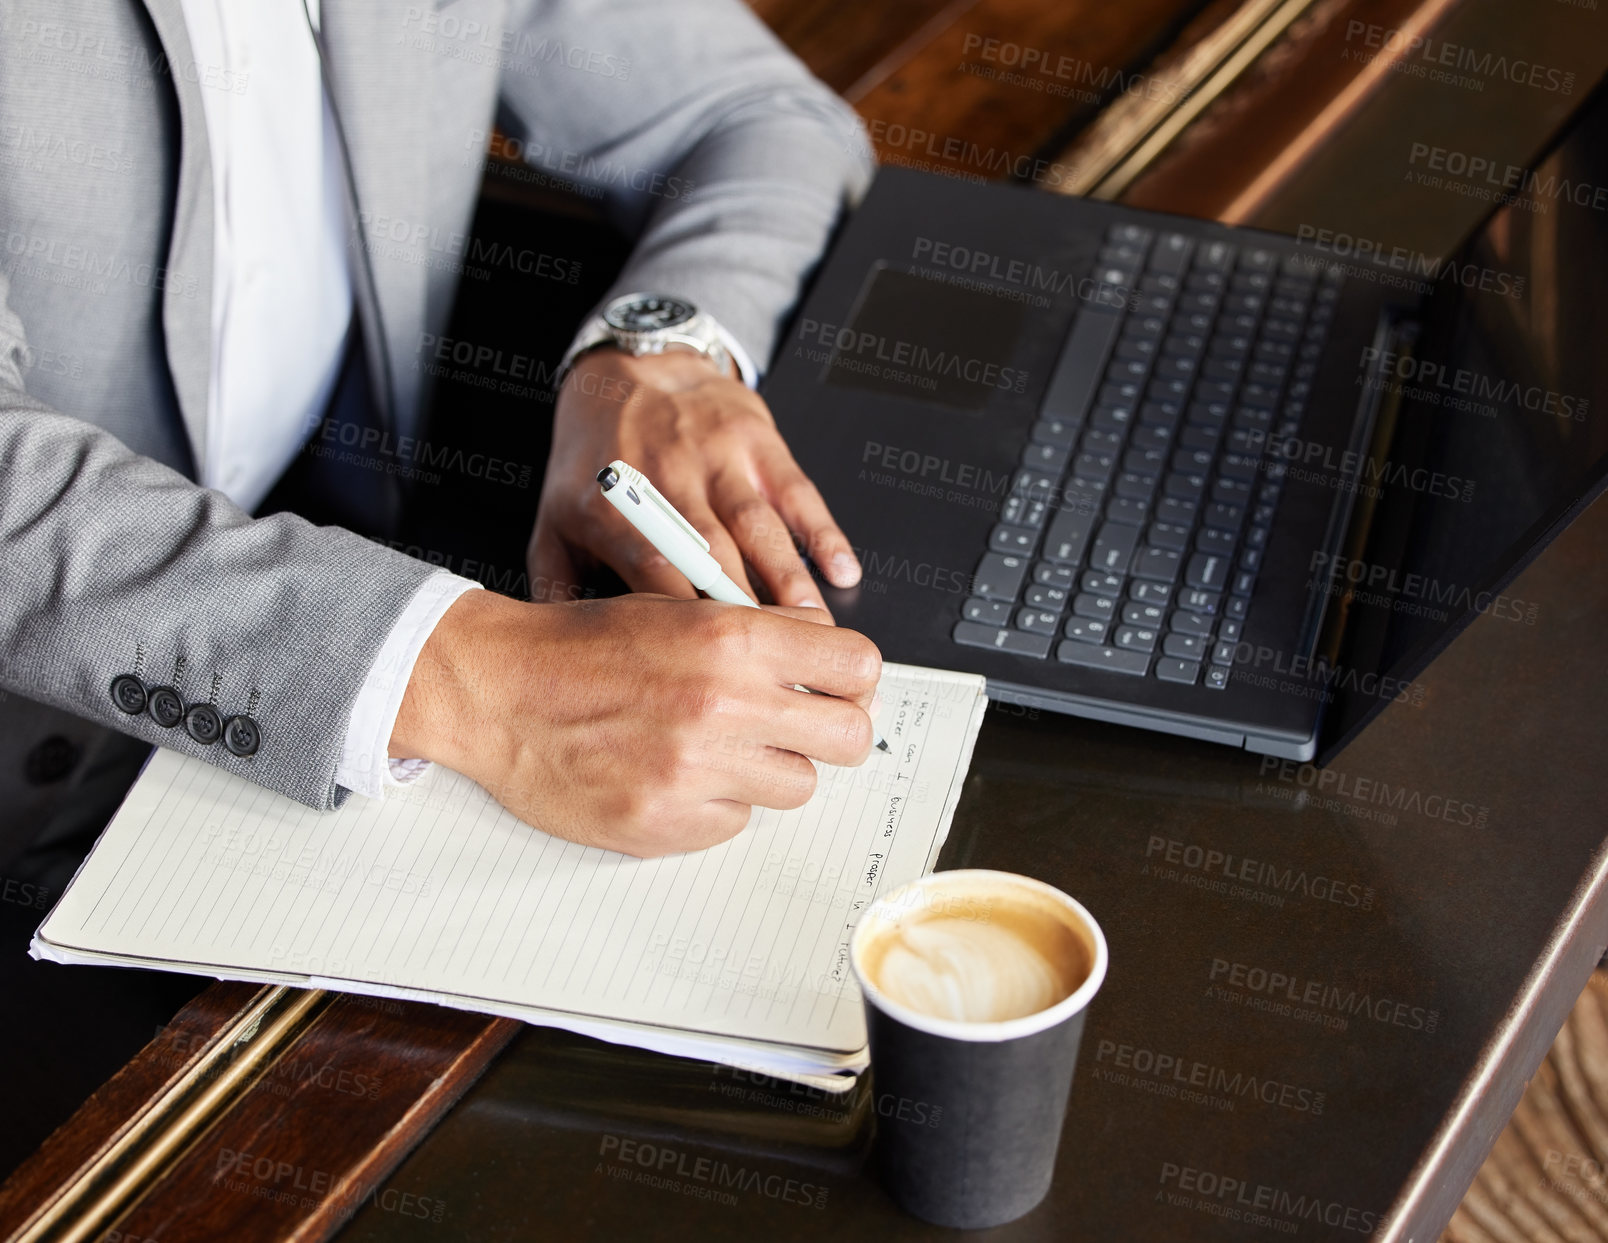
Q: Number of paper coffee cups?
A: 1